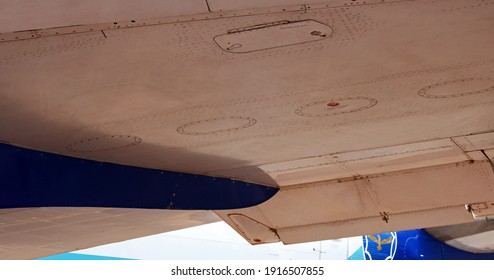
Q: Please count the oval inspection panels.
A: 4